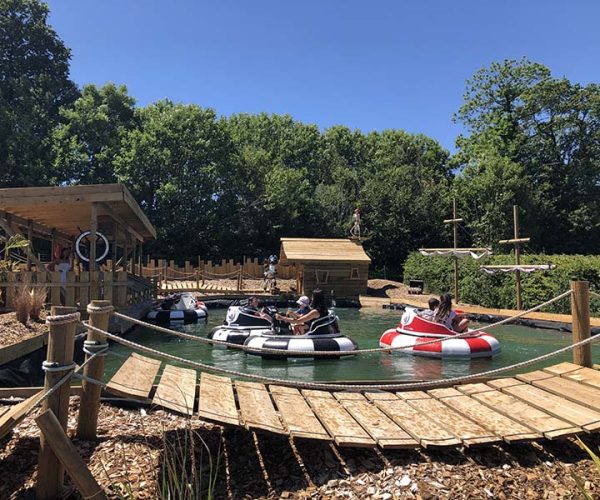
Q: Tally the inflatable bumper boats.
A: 4